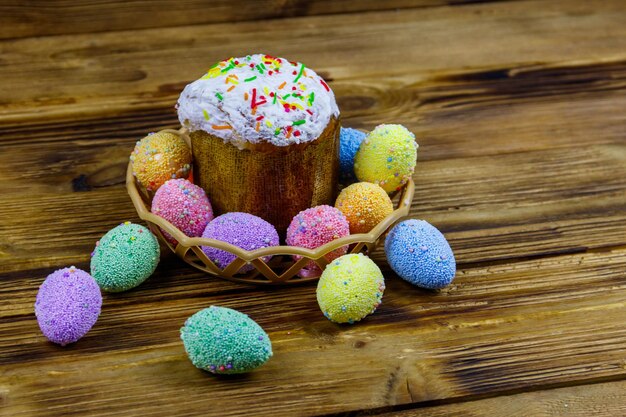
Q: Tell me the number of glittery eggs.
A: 12